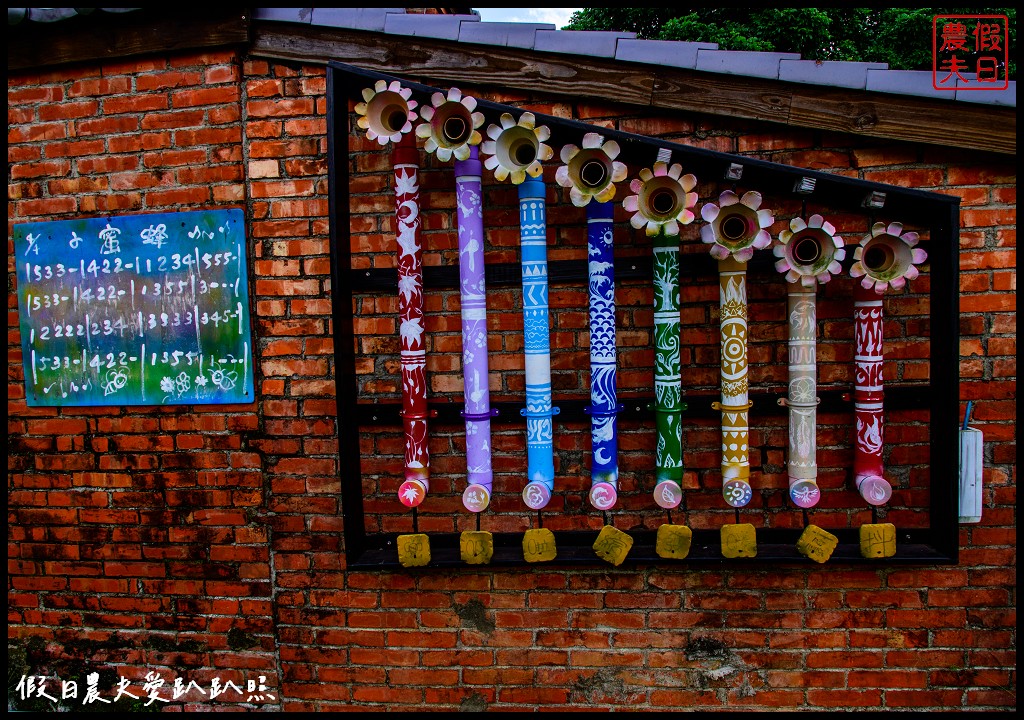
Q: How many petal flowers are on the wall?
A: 8